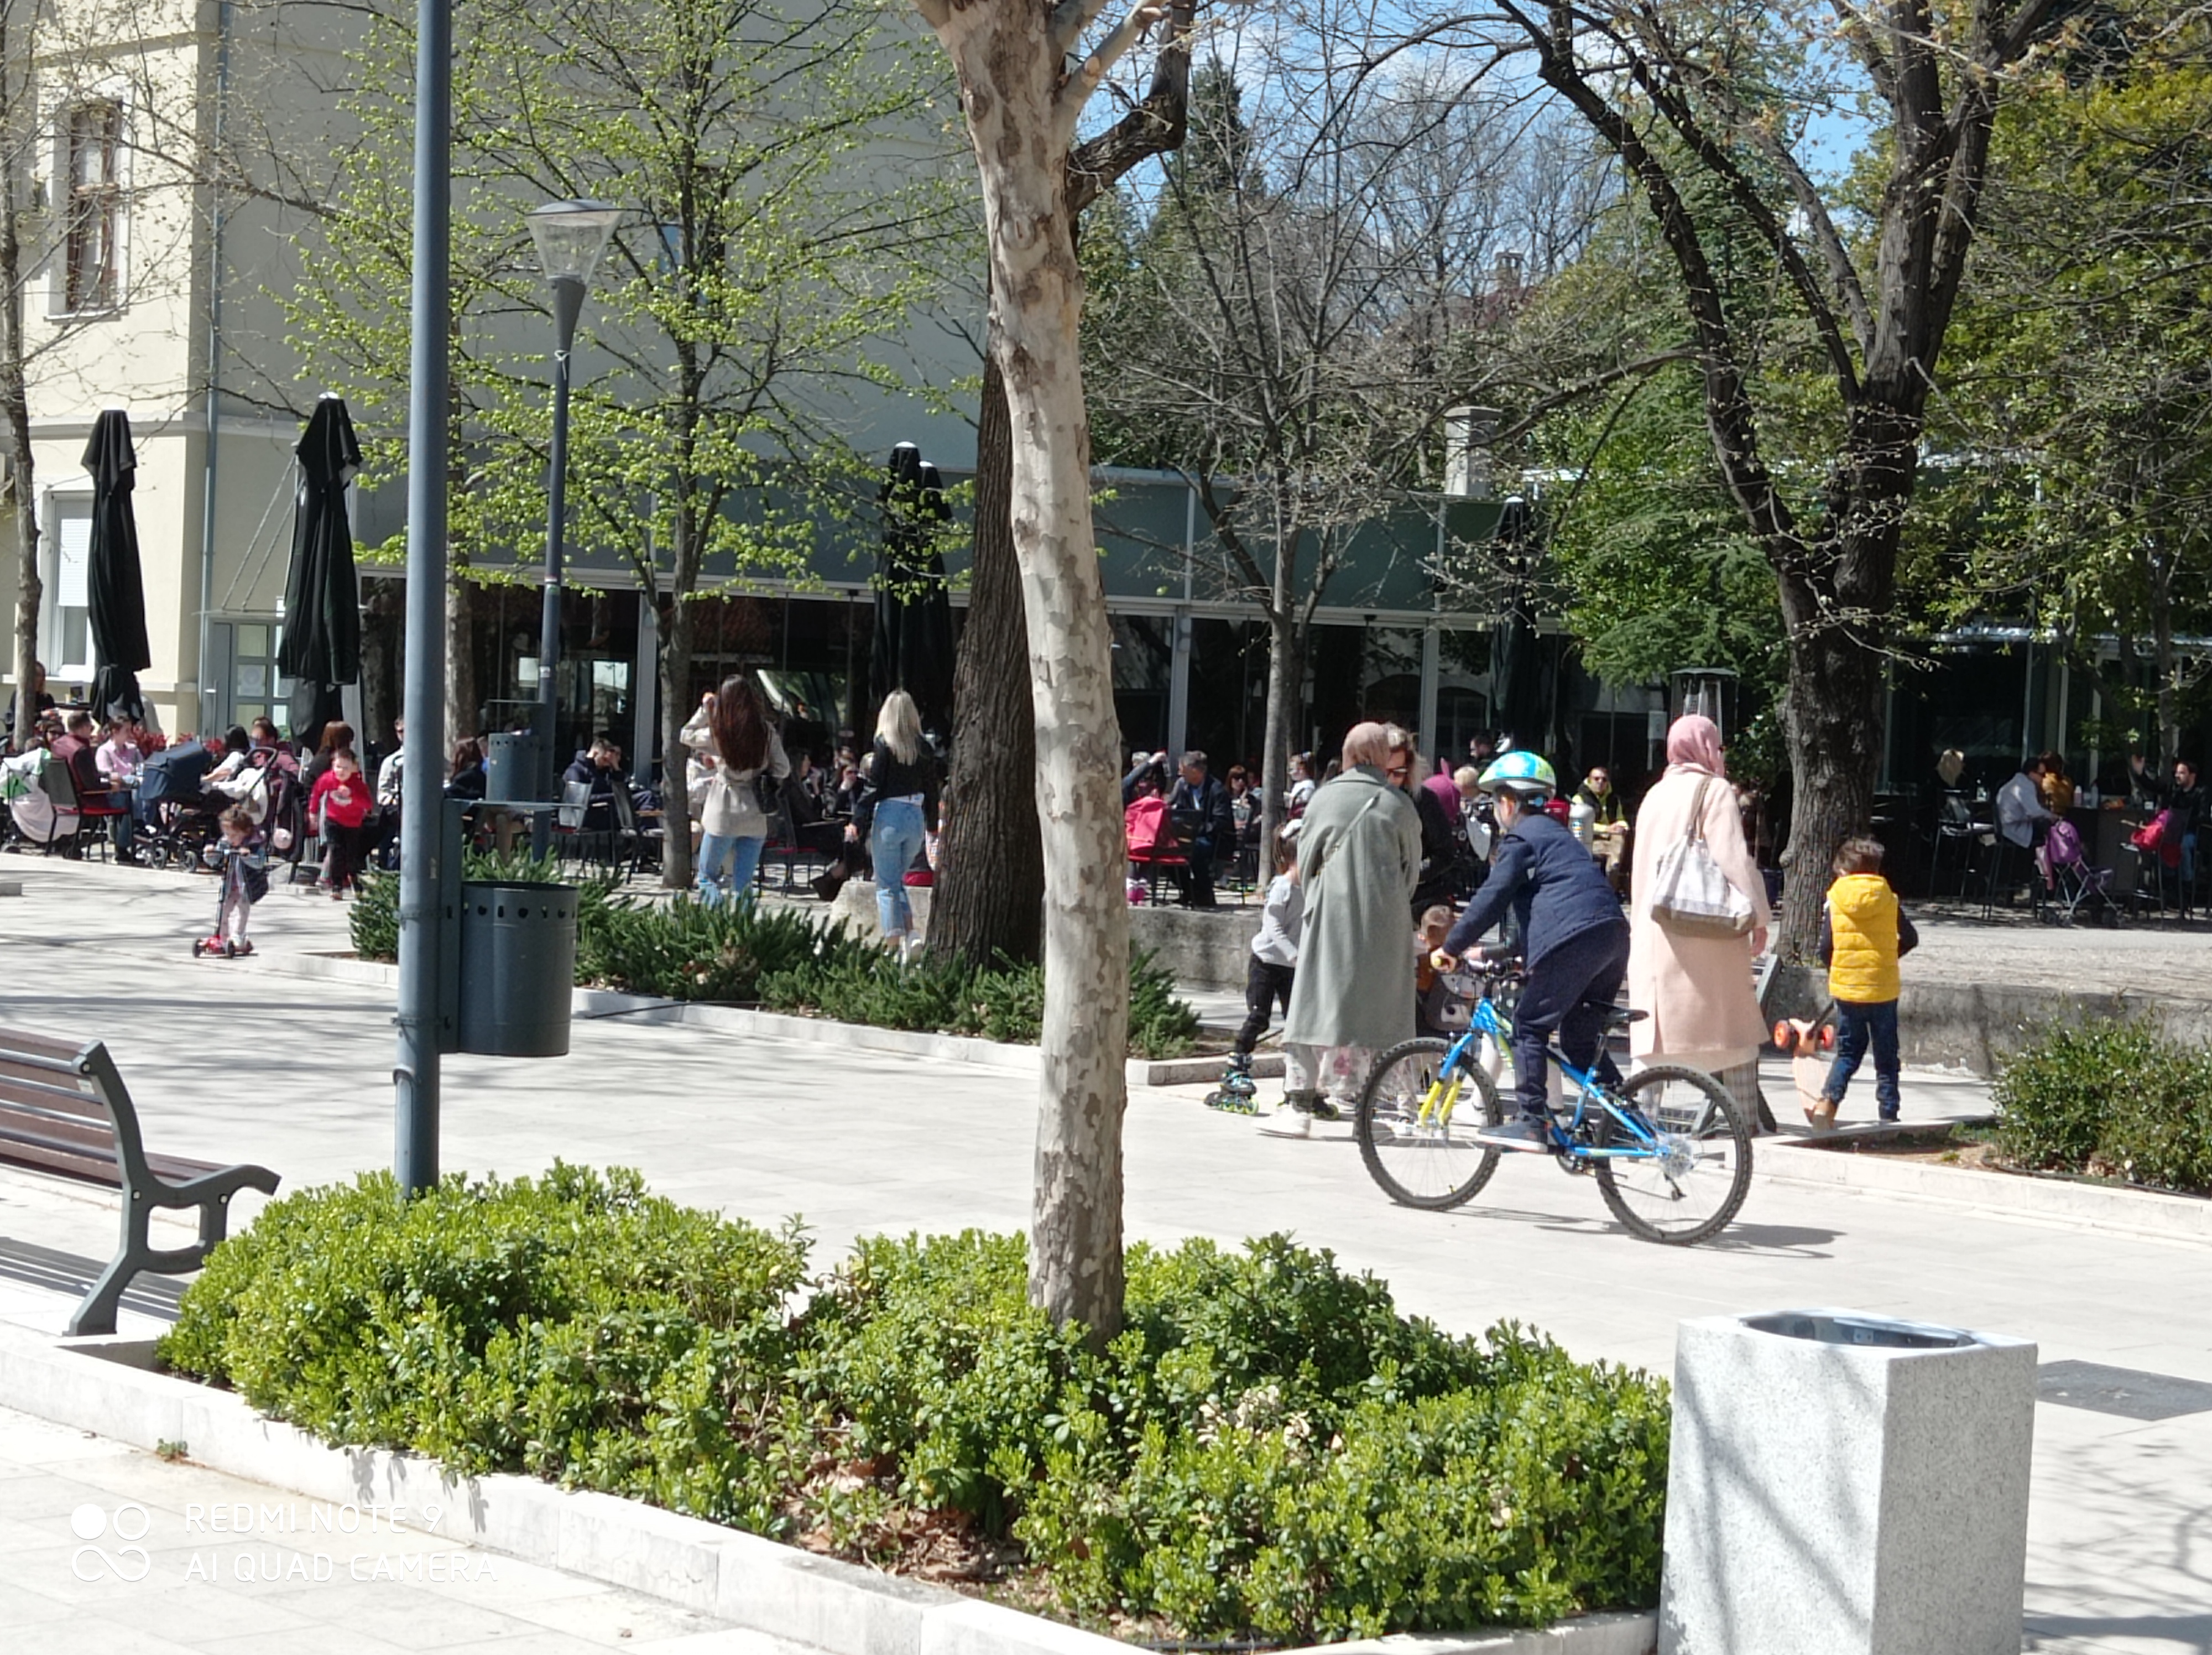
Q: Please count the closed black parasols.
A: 5